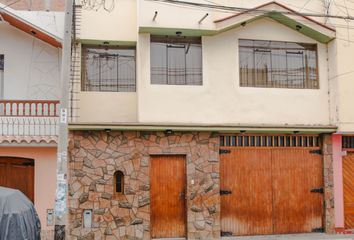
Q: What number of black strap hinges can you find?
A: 6